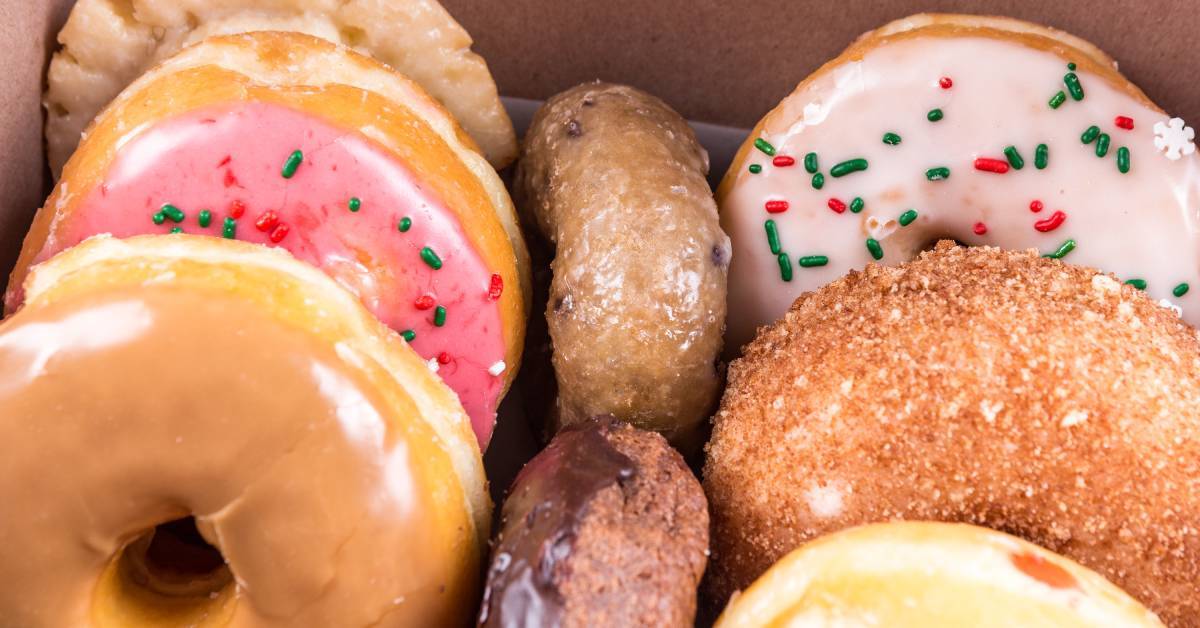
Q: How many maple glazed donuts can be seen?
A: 1